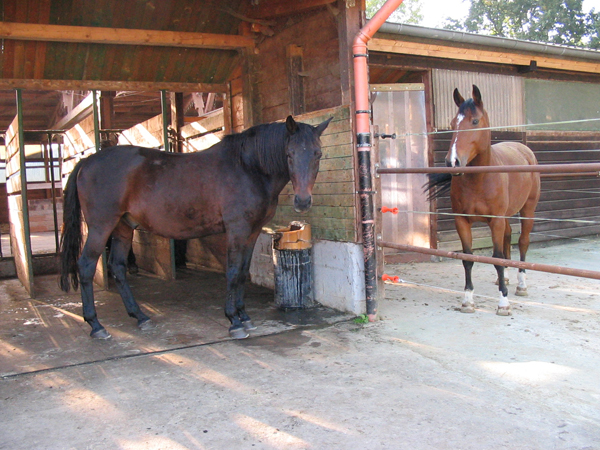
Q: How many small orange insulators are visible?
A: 2